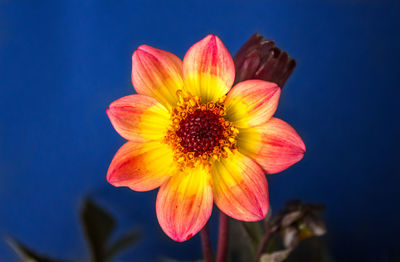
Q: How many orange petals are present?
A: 8